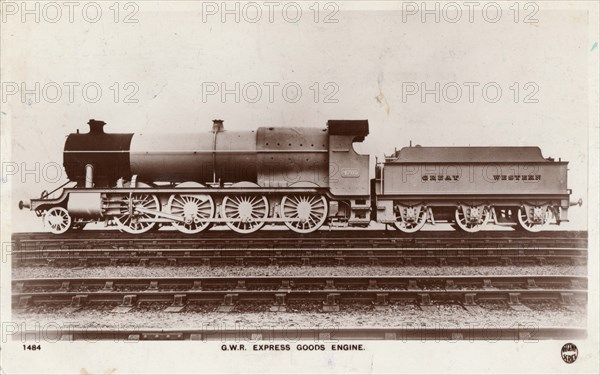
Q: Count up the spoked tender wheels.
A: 3